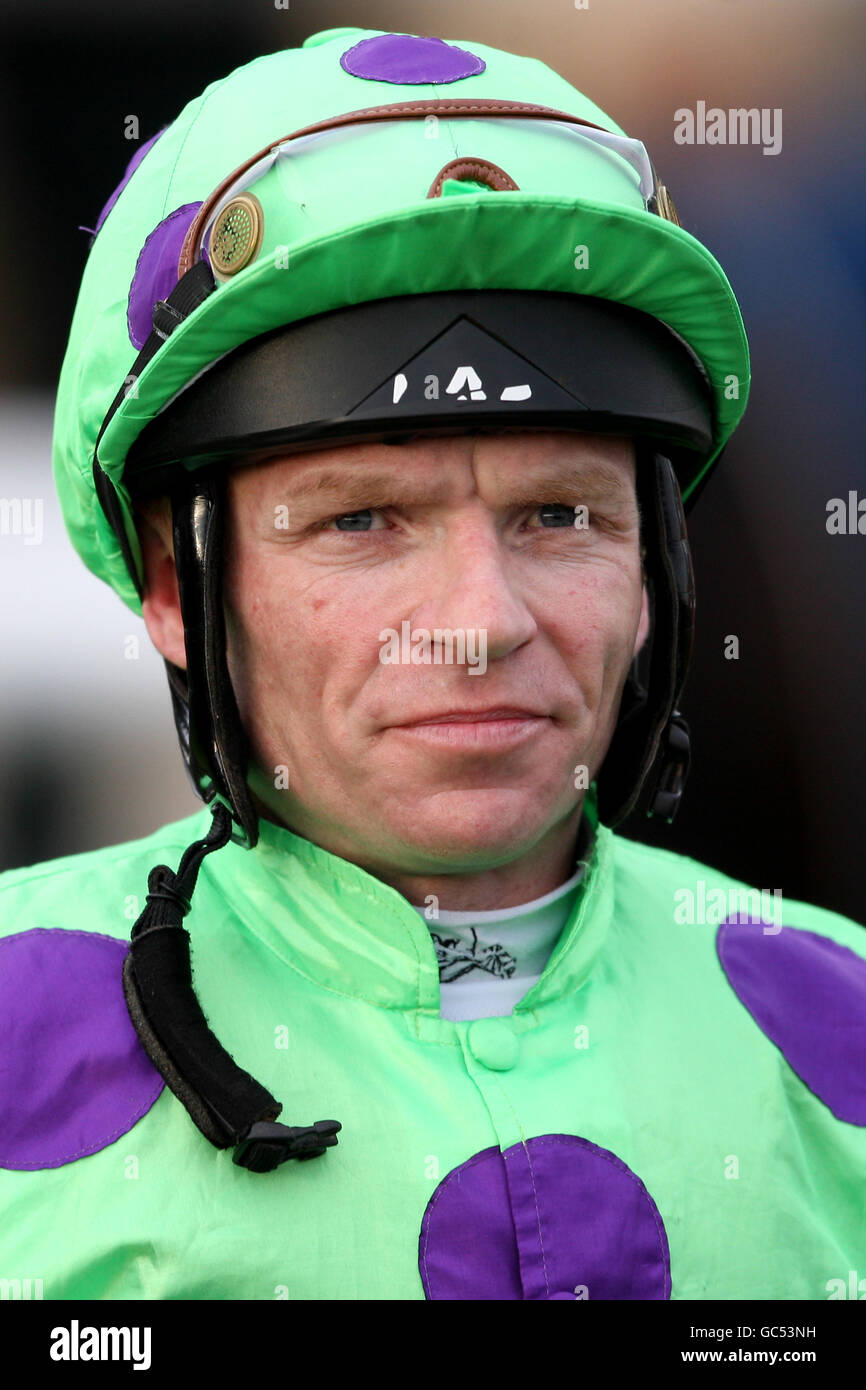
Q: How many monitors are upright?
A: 0